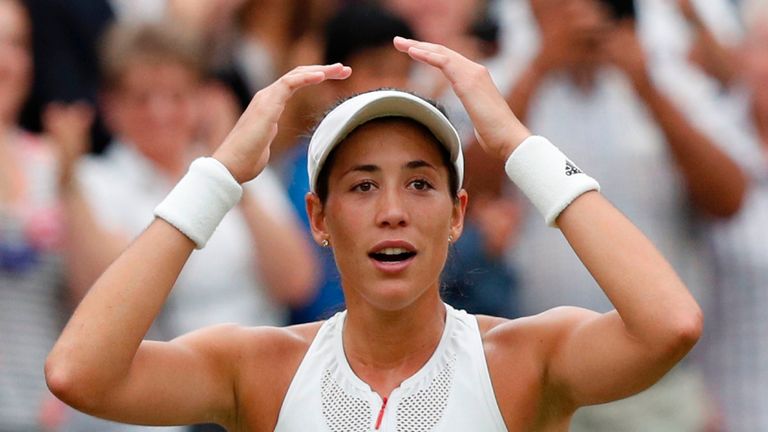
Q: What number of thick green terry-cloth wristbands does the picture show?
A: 0